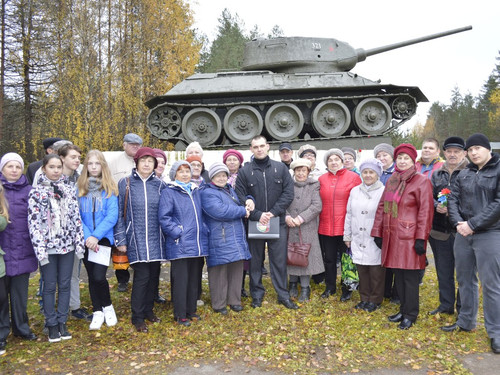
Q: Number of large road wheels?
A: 5